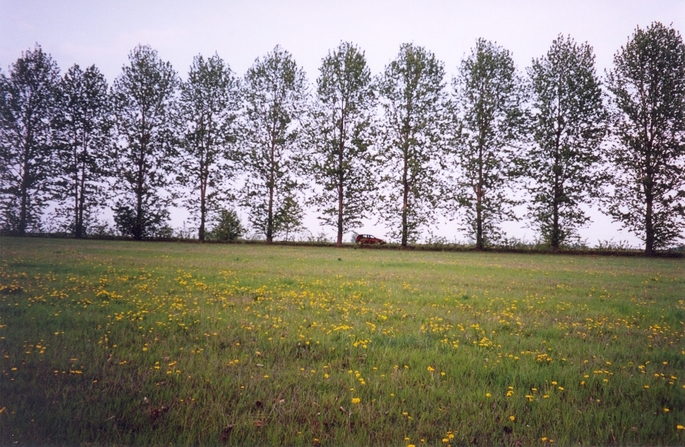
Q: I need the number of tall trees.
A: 10